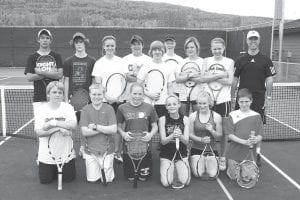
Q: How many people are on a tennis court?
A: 15